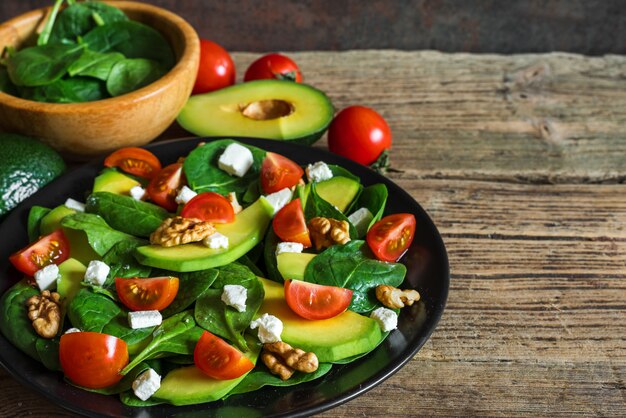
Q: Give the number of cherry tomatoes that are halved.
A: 11